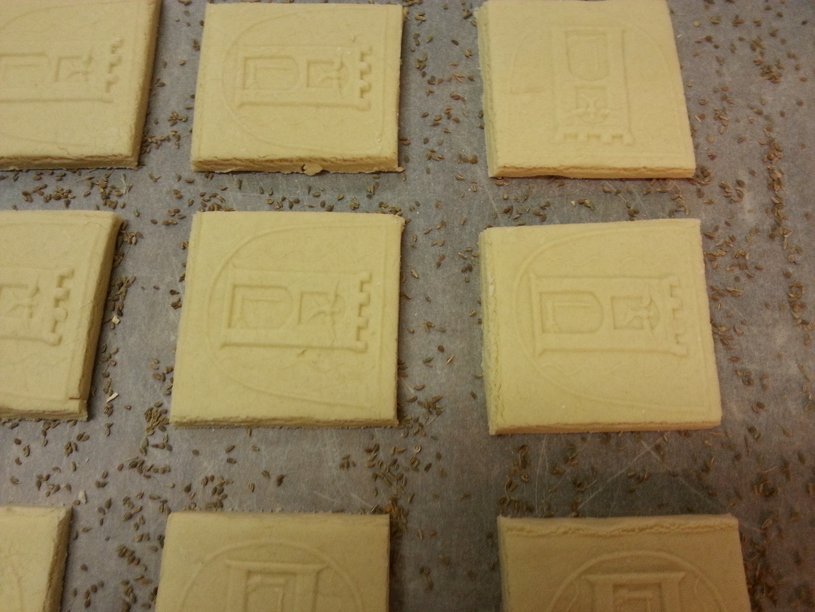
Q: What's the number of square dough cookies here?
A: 9